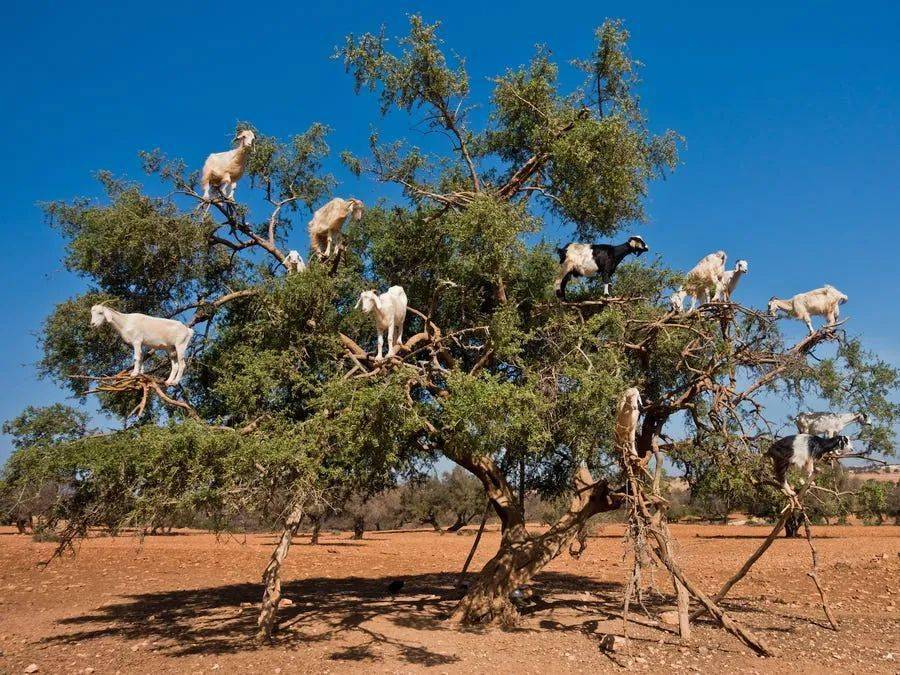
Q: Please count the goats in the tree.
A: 12